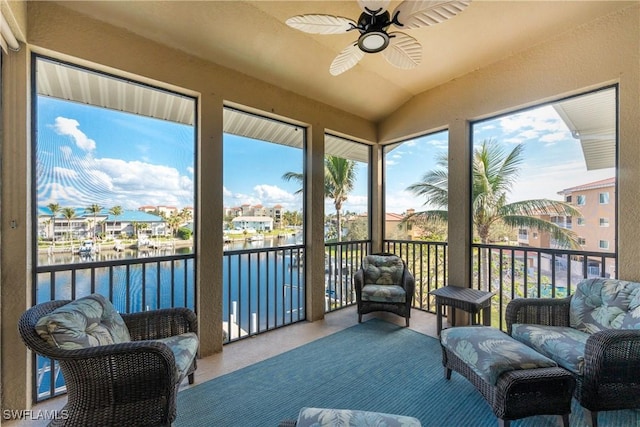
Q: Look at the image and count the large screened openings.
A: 5